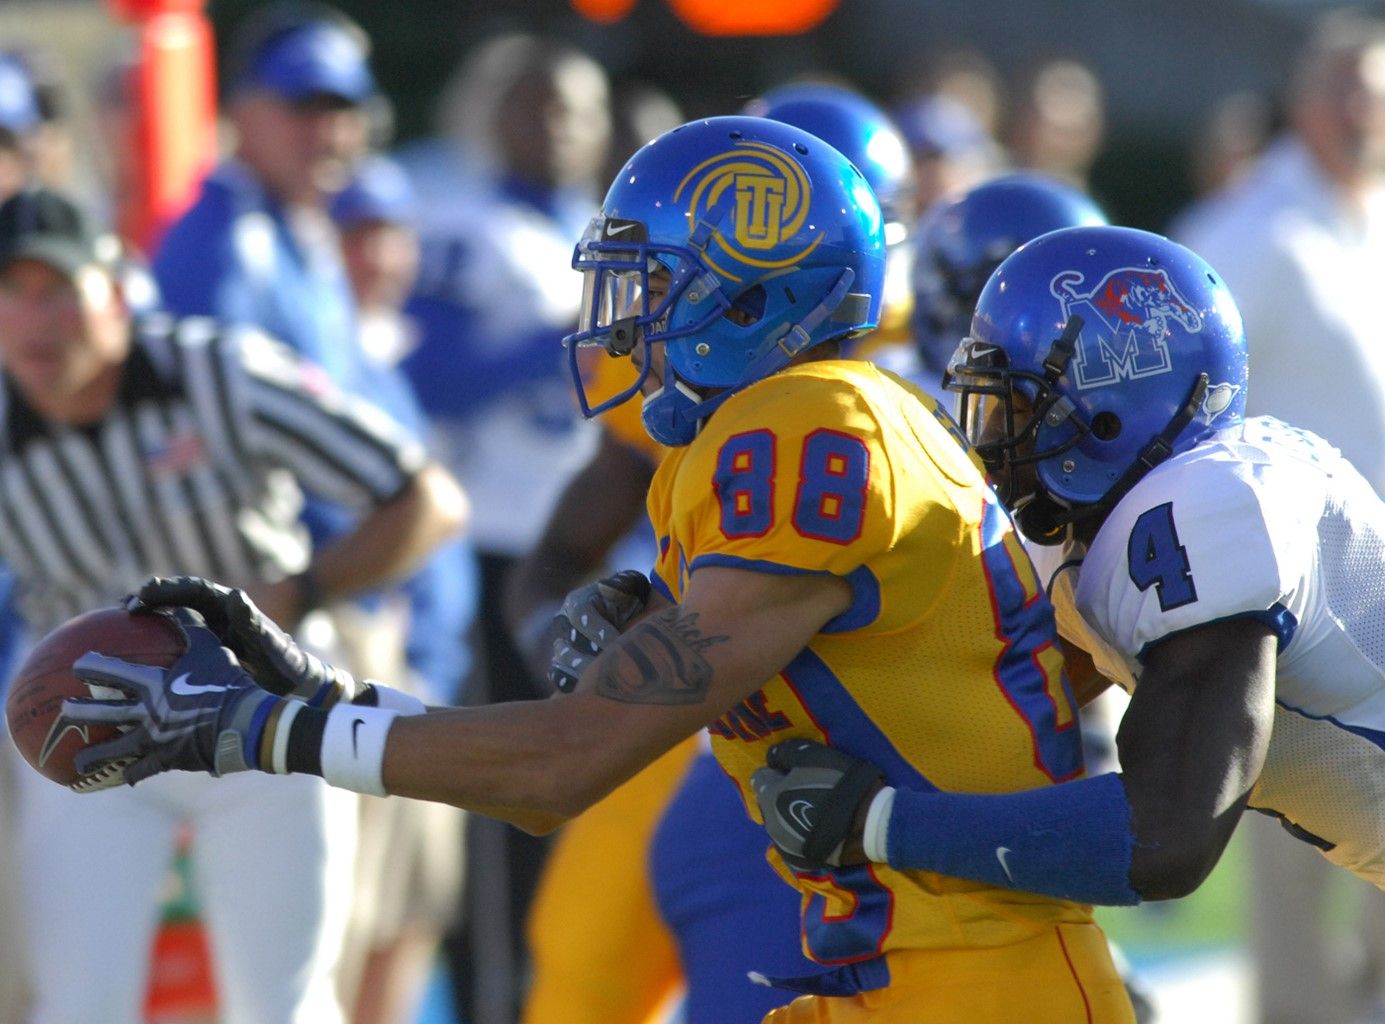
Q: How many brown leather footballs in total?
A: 1